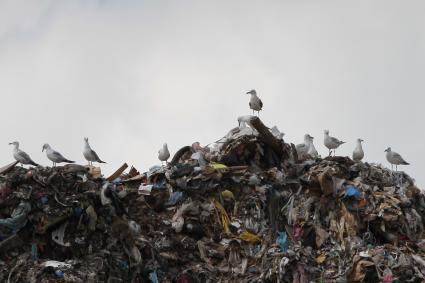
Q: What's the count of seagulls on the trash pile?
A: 11